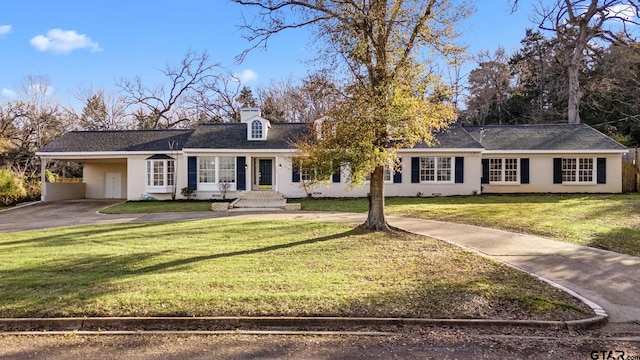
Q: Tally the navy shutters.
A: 11